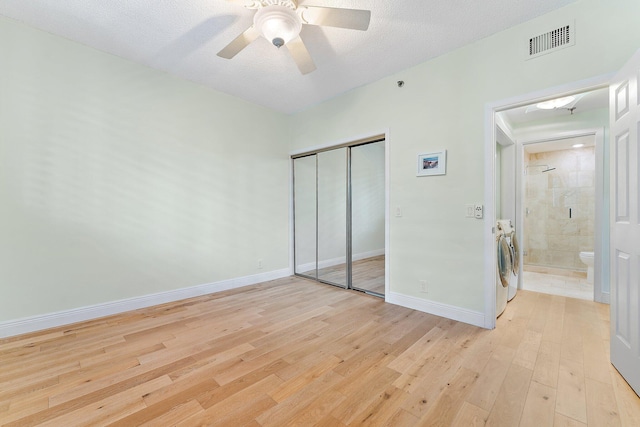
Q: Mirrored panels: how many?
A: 3